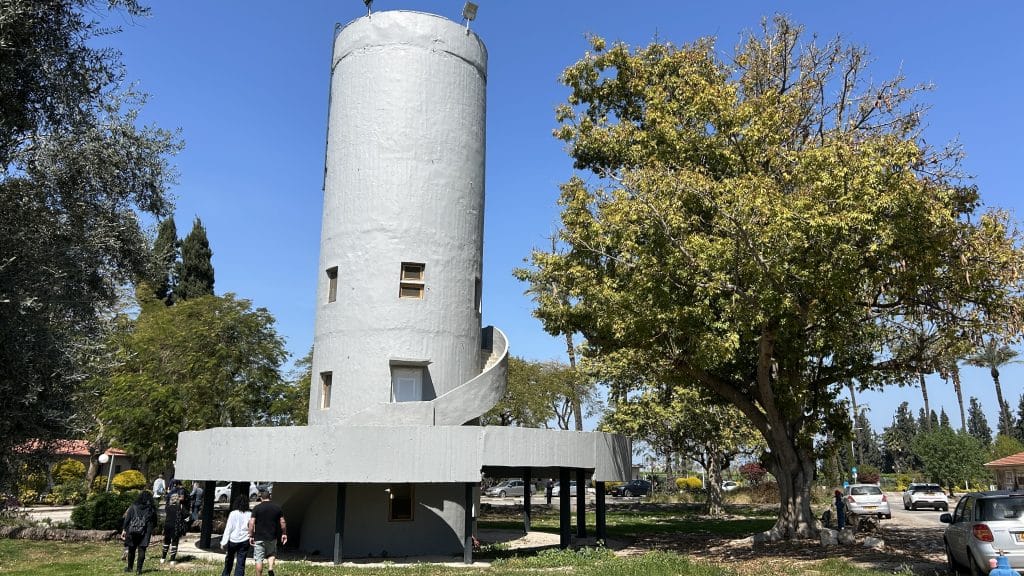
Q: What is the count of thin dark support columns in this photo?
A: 8